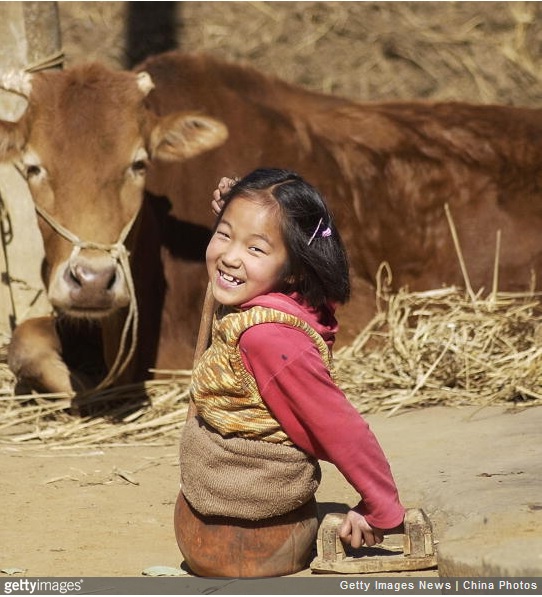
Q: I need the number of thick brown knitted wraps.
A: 1